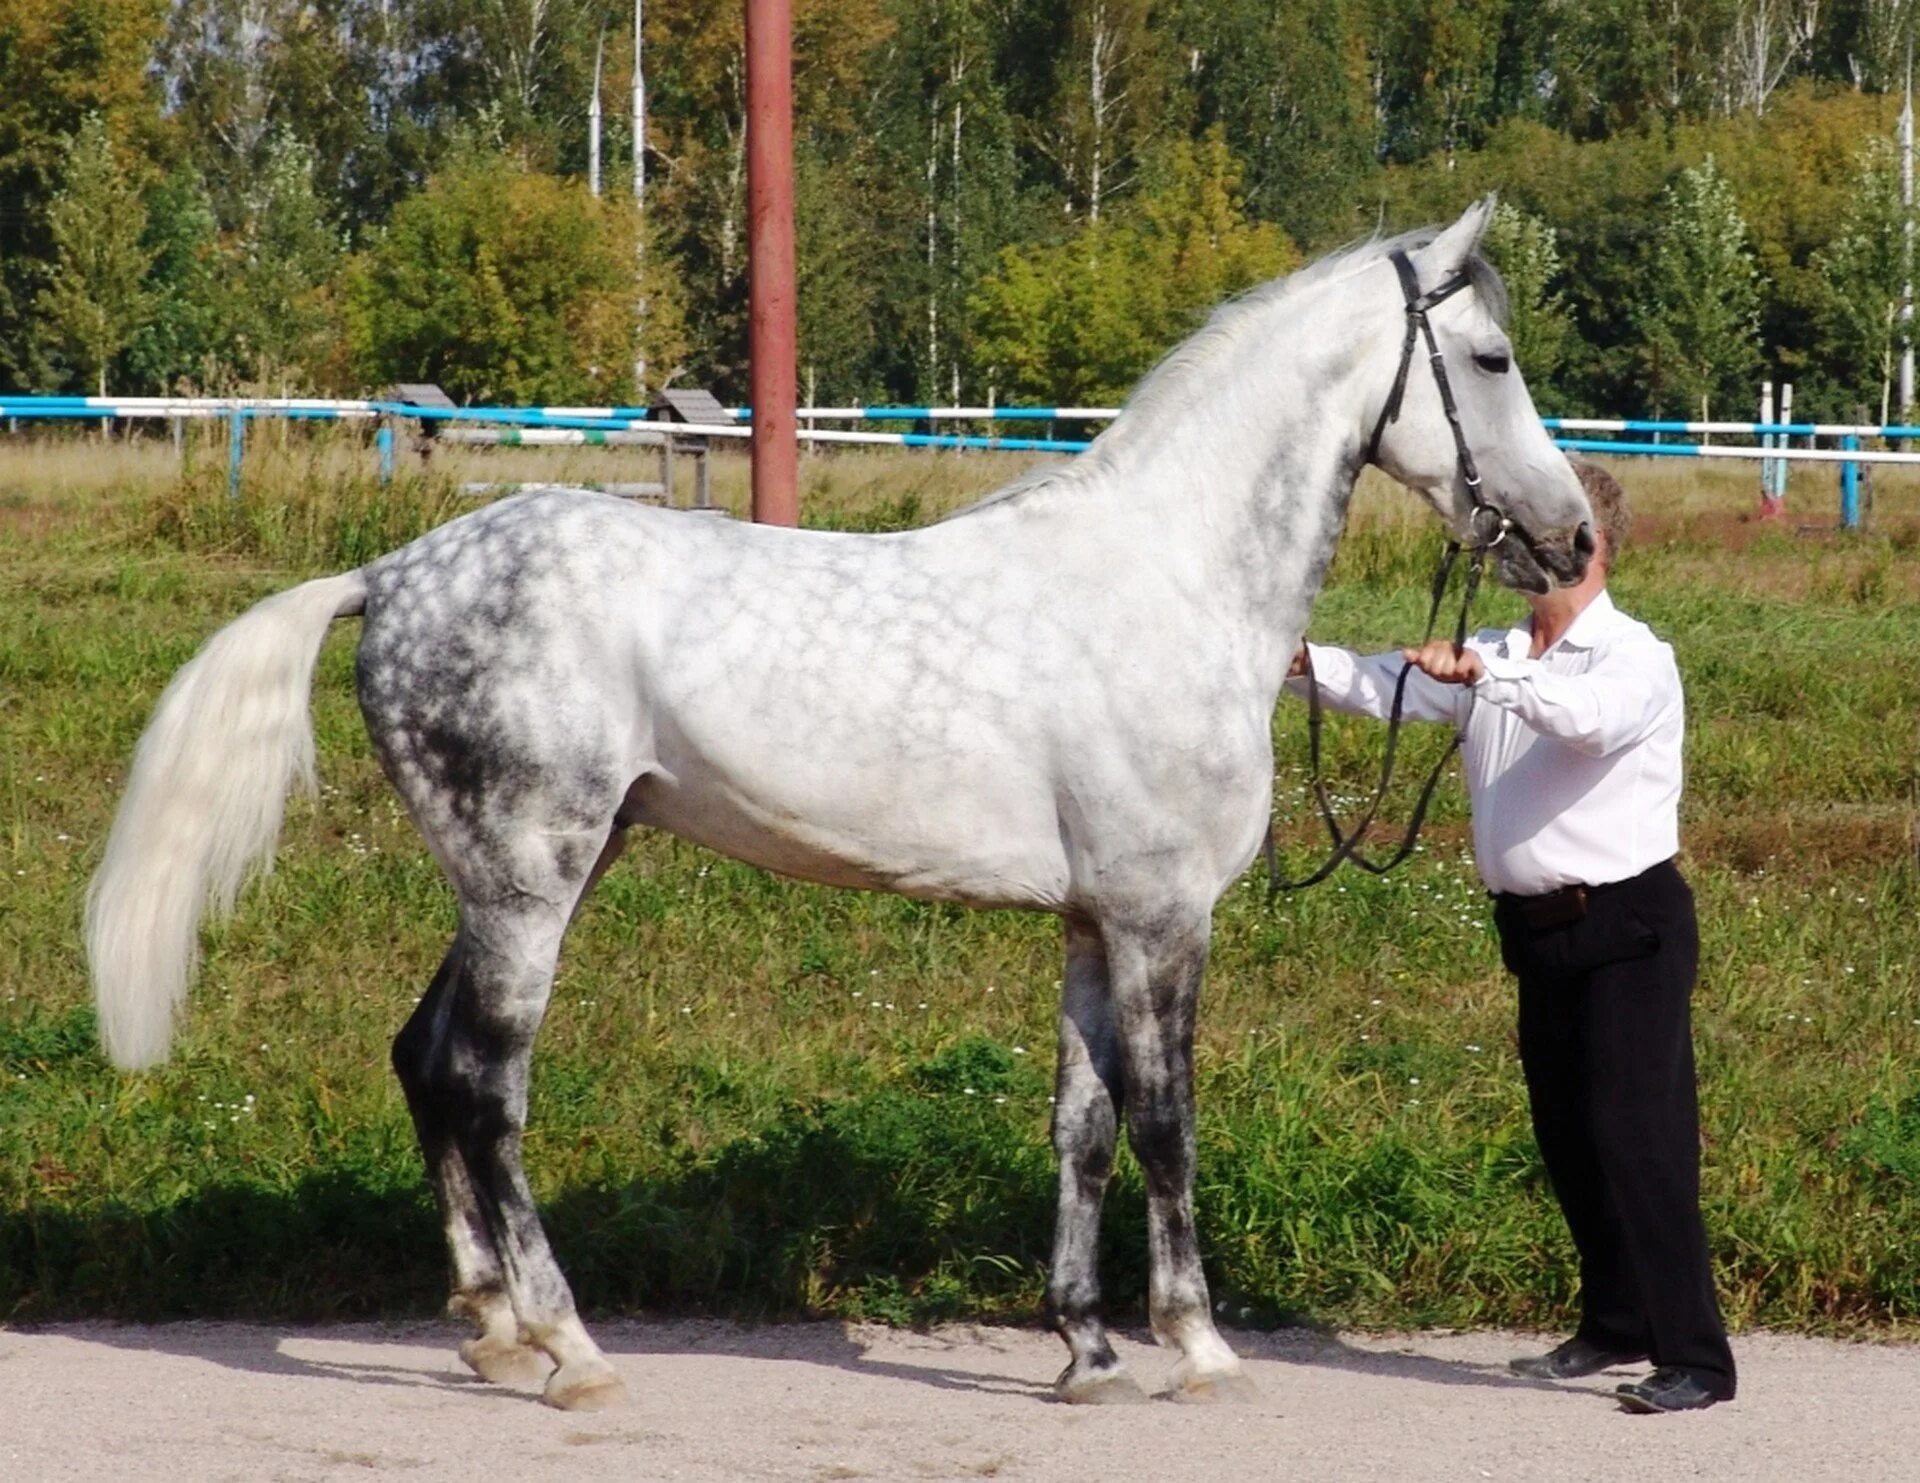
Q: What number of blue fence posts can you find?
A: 3